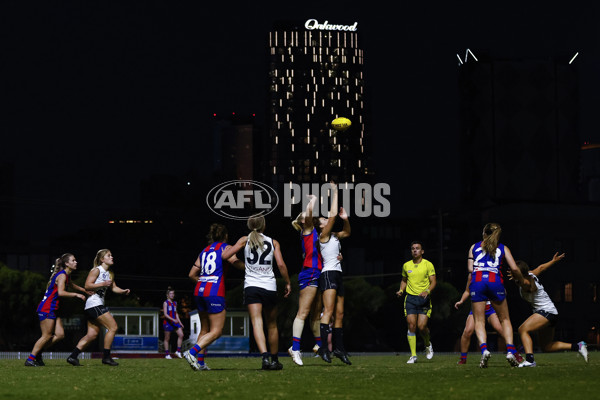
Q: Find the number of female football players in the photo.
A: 10